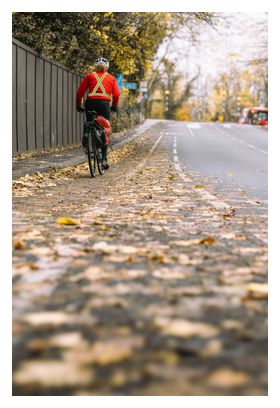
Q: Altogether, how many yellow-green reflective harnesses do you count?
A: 1